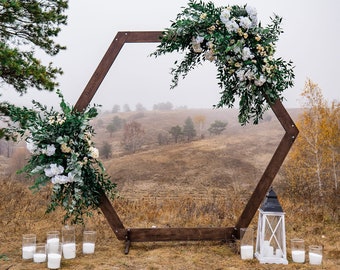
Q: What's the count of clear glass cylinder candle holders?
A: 9